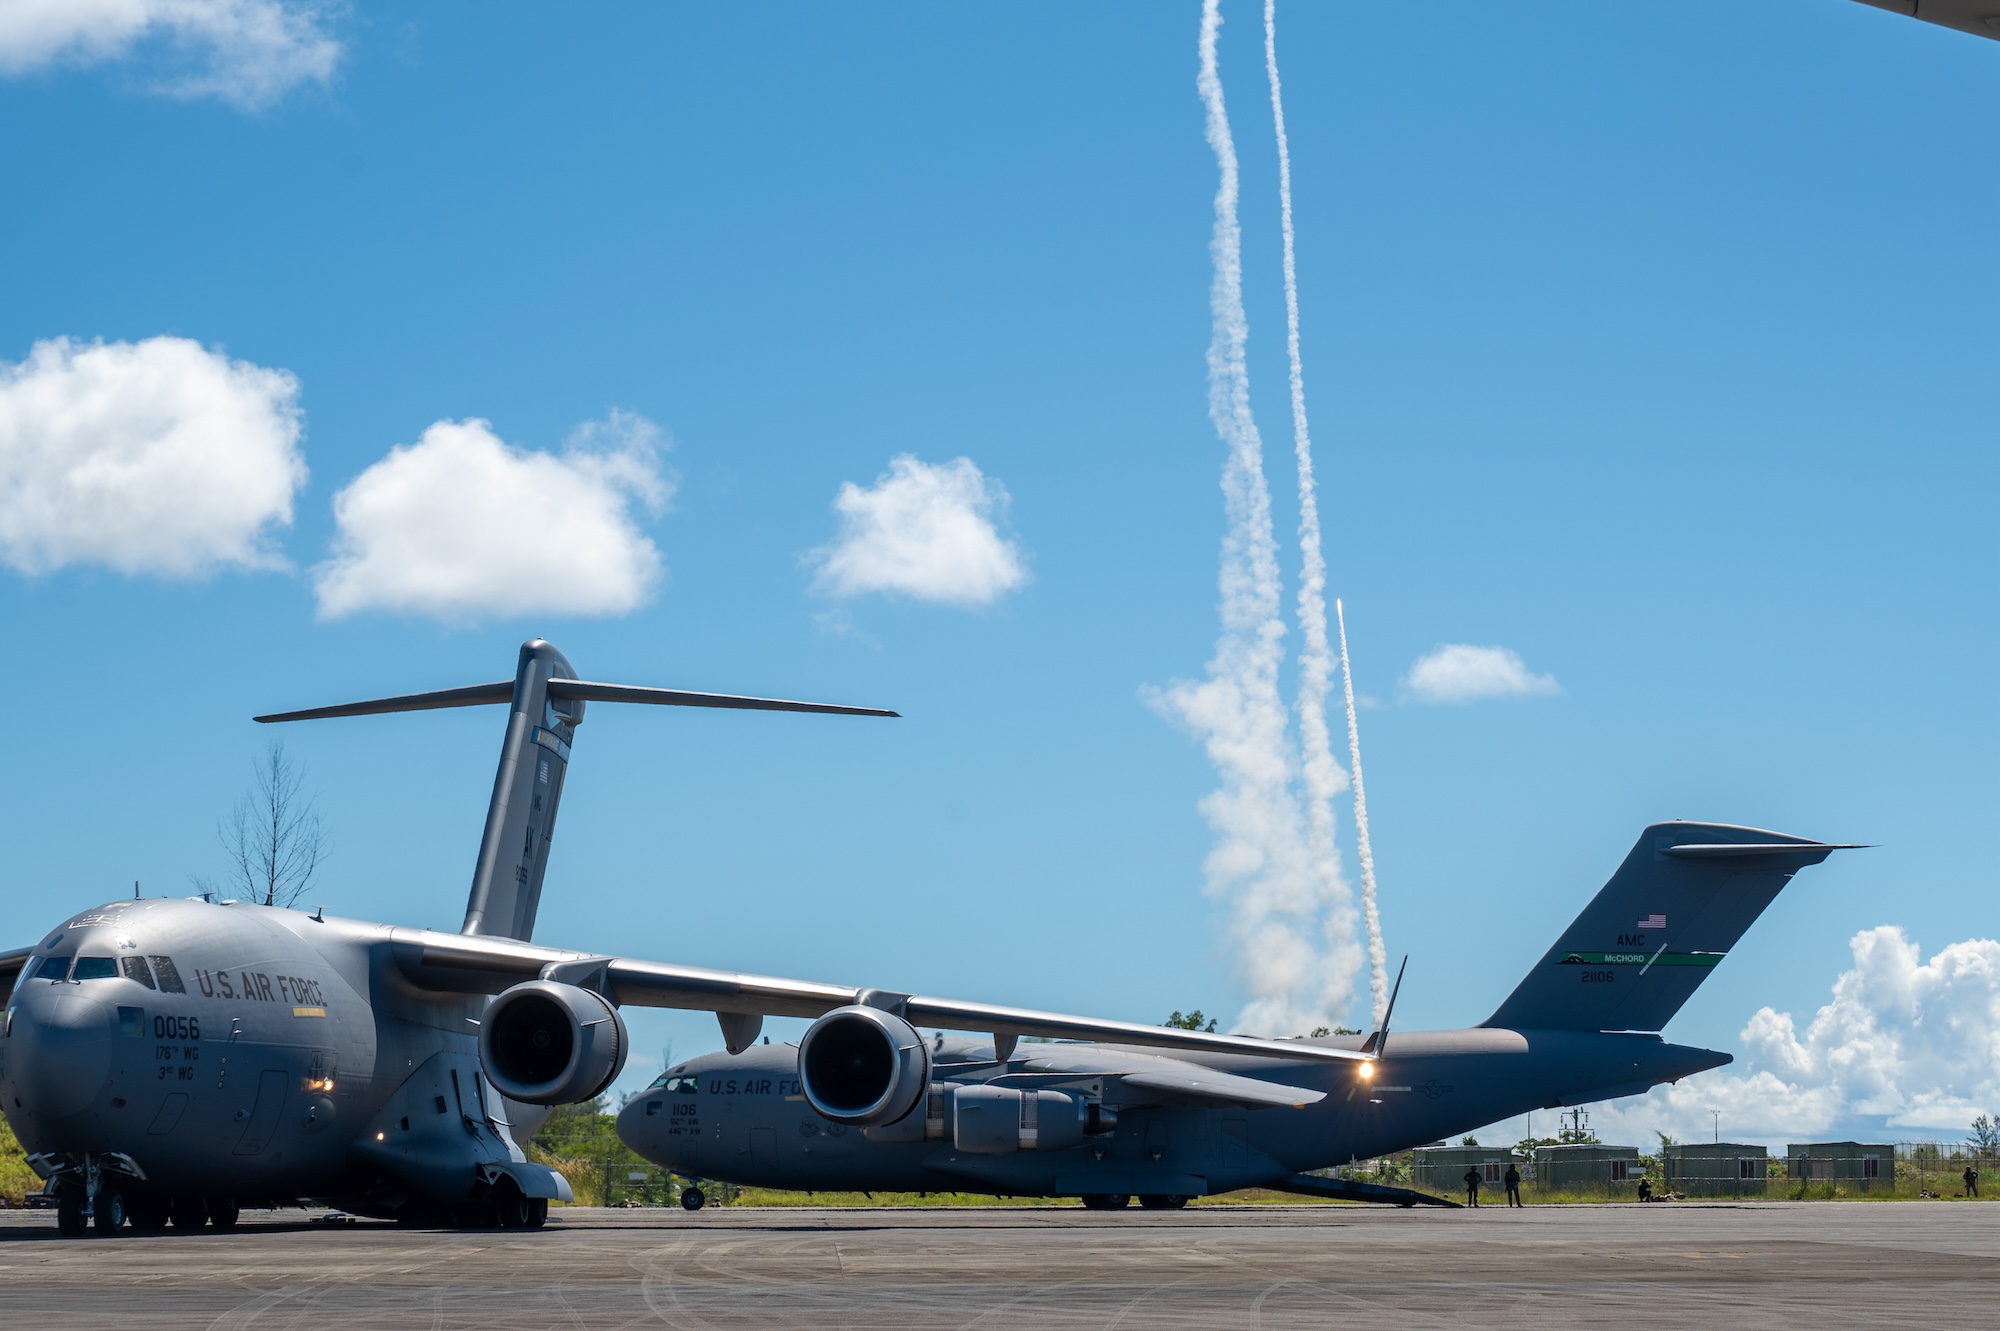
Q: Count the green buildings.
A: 4